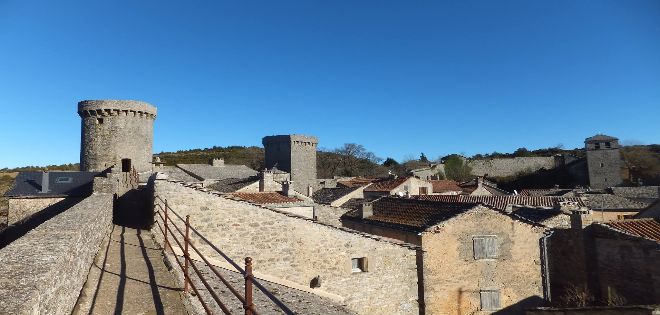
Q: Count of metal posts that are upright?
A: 3